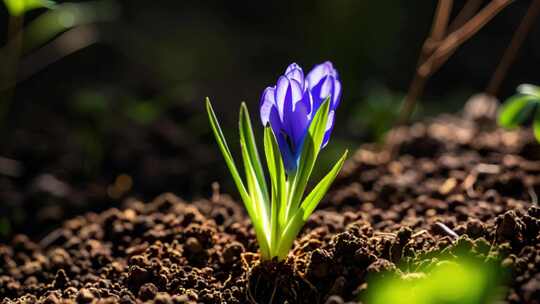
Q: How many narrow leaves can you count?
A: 5